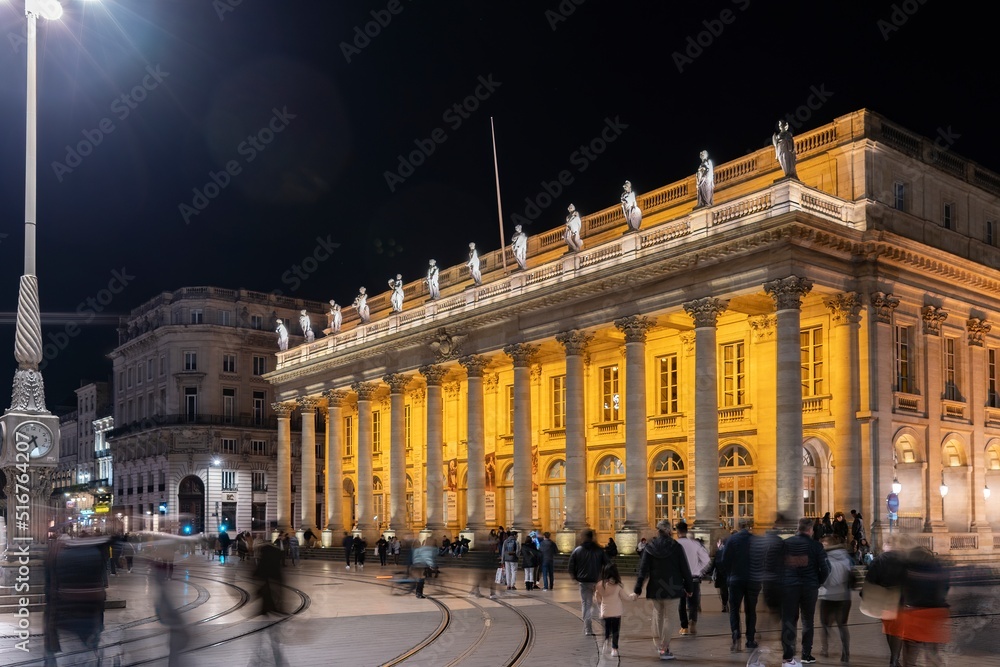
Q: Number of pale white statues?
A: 12